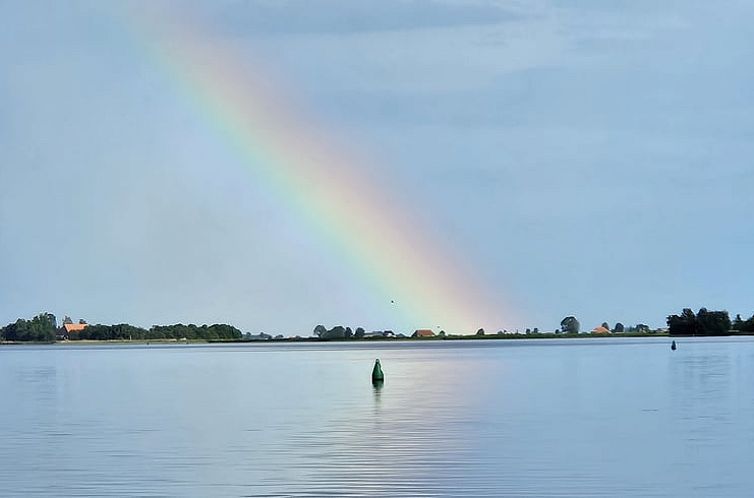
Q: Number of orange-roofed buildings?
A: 3